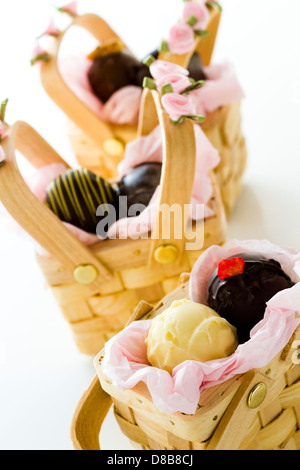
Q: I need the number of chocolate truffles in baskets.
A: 6